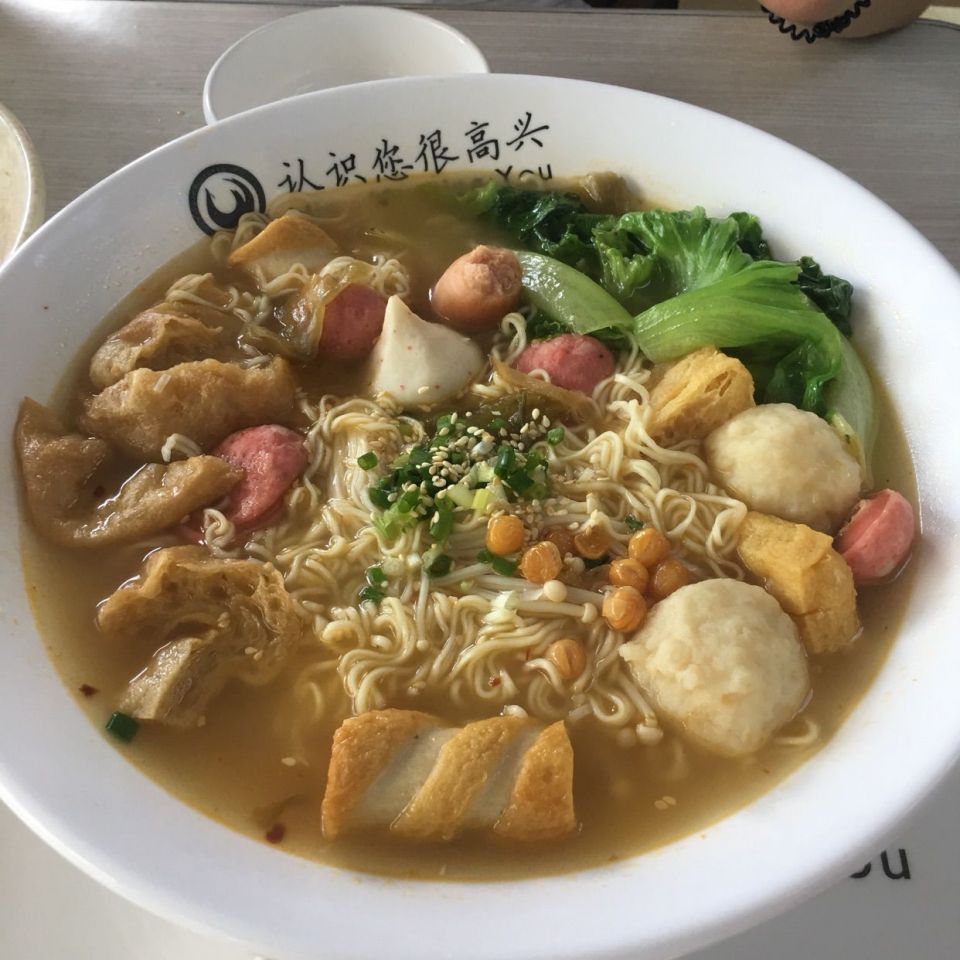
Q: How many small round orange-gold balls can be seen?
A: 9